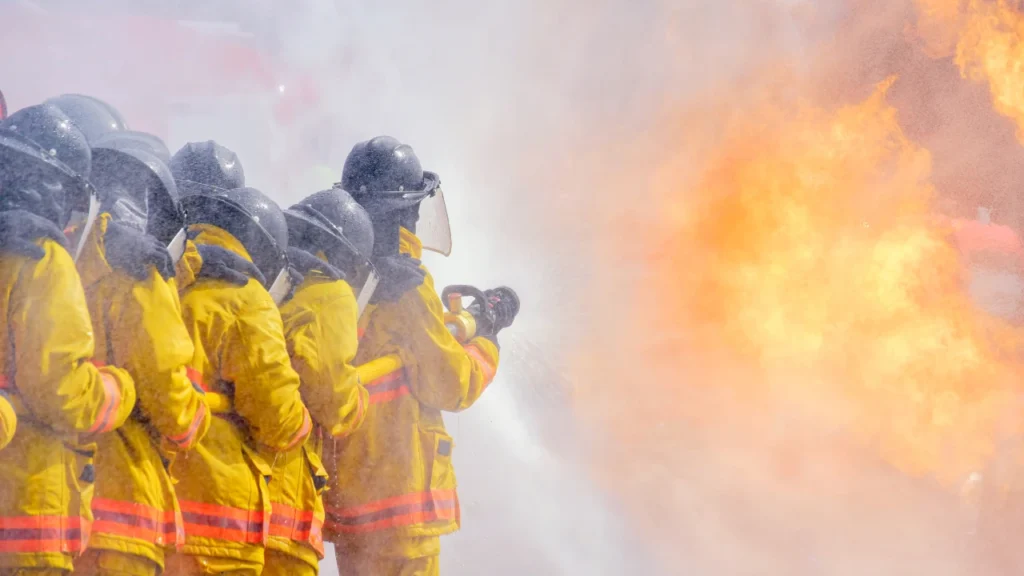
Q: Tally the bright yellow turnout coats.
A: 5